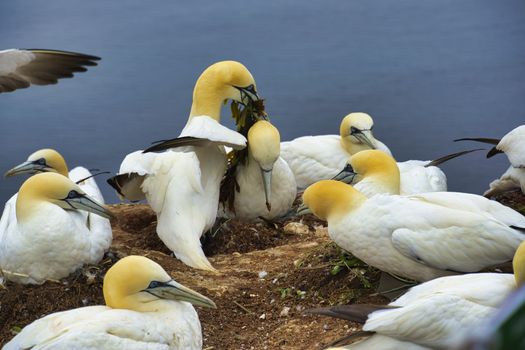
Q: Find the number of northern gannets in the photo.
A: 11